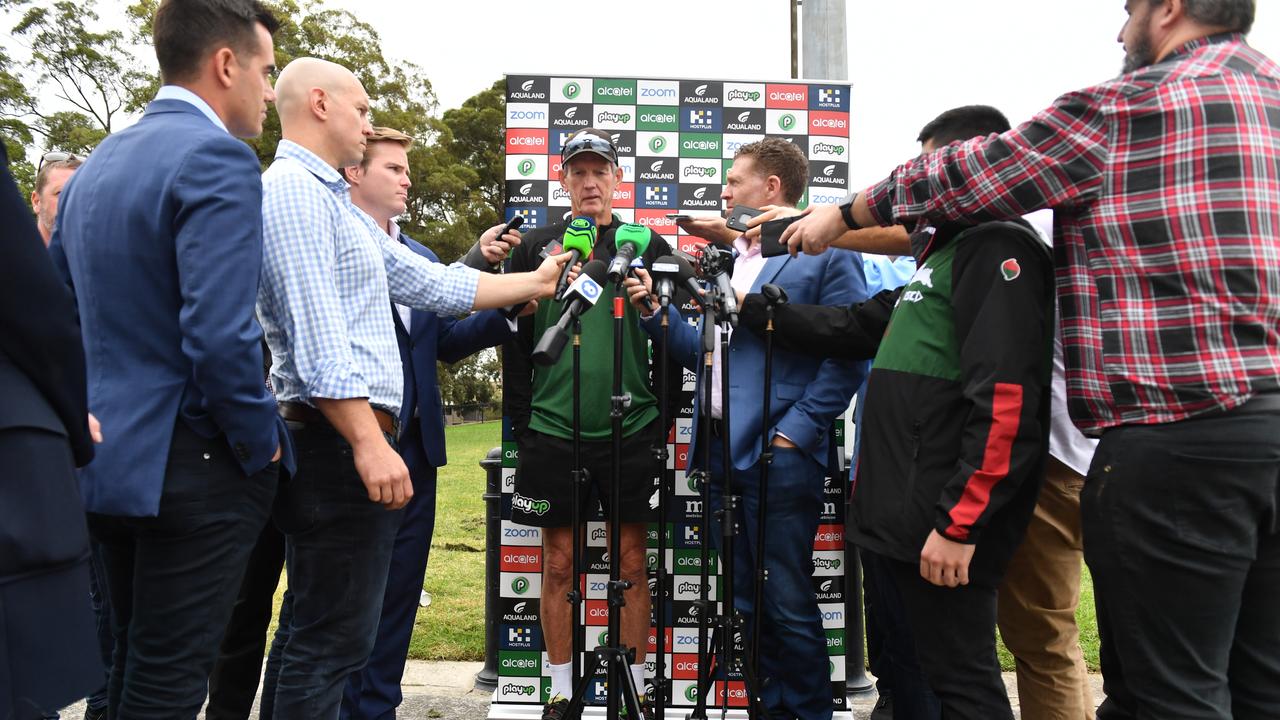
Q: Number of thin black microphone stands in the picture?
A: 6